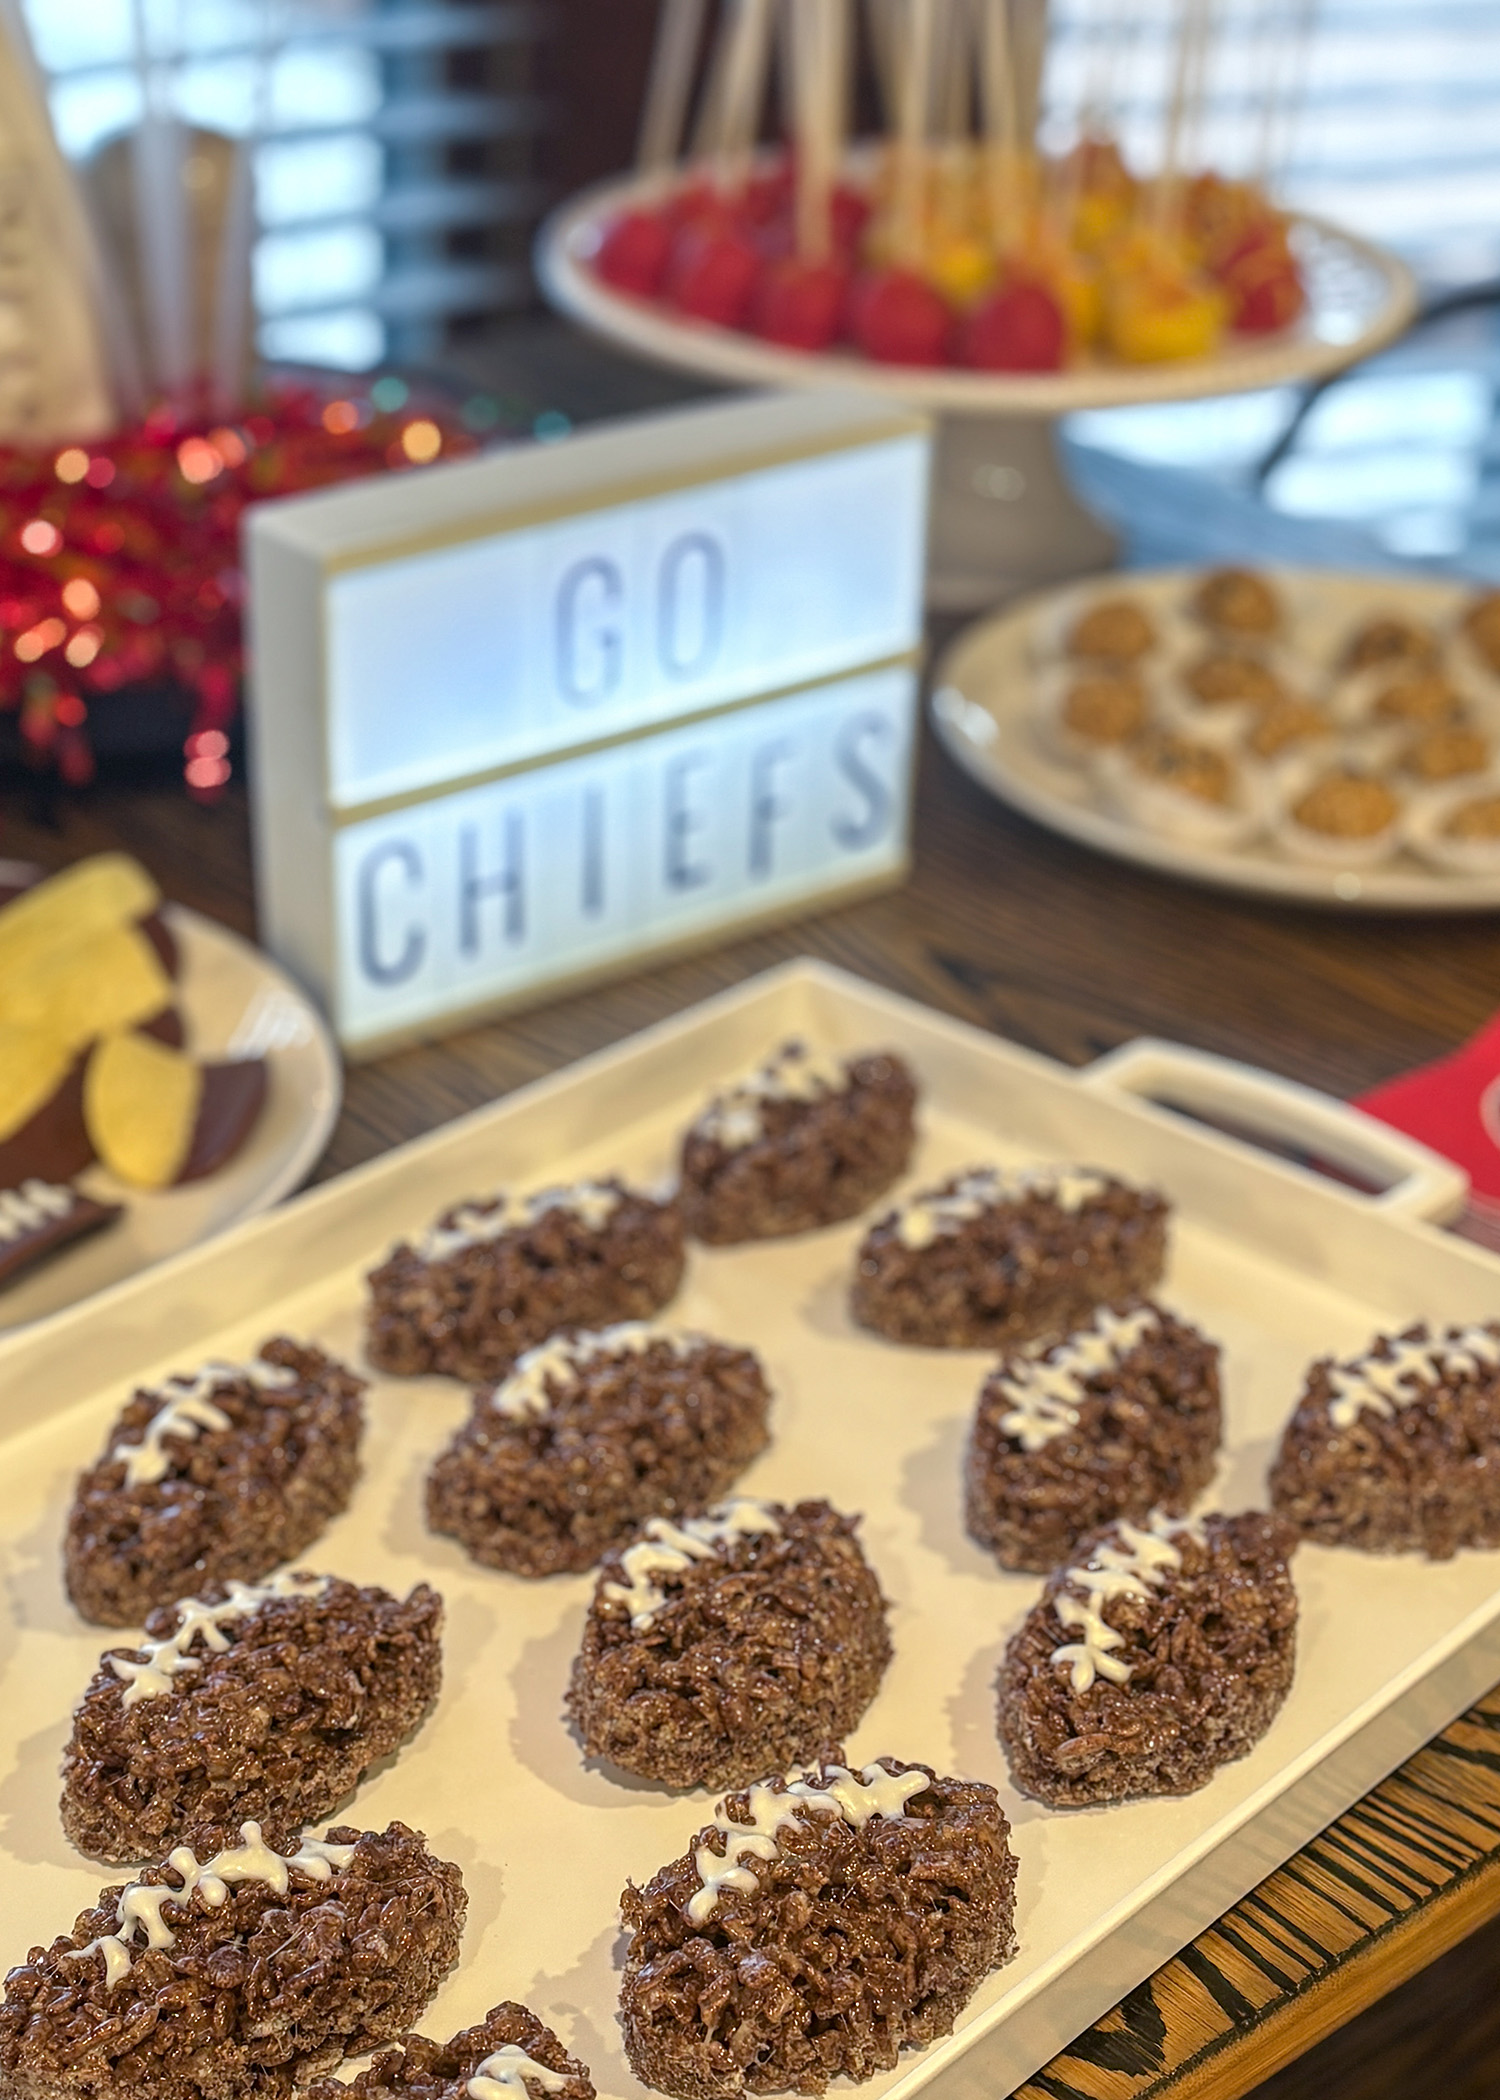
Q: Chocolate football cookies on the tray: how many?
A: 13